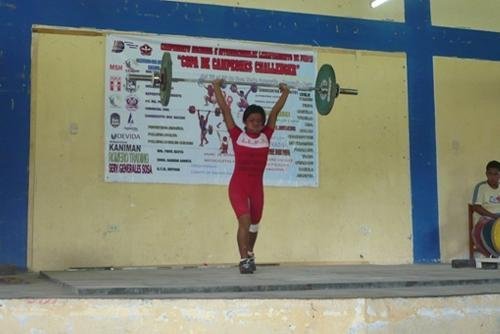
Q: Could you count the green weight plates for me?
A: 2